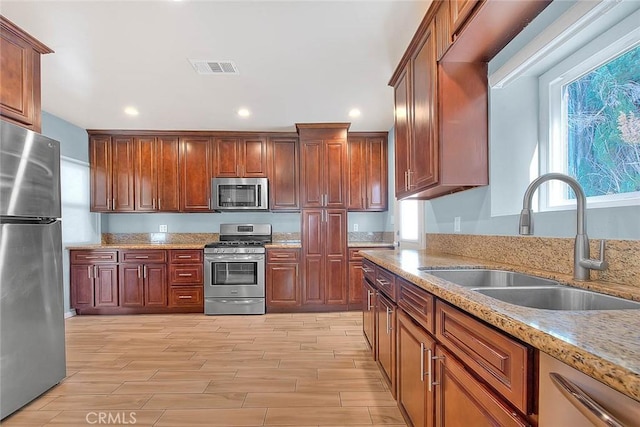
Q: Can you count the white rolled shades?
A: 1